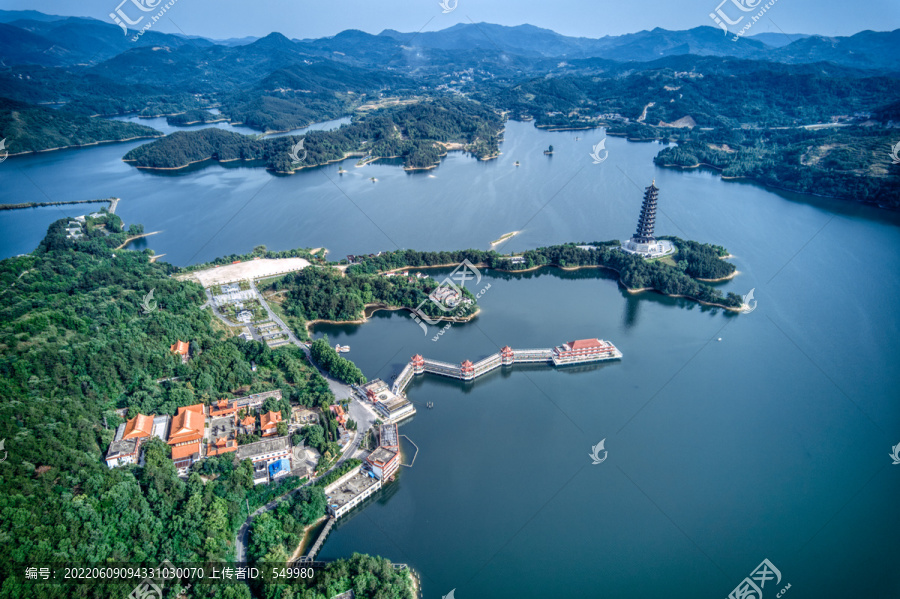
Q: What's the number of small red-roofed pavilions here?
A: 3